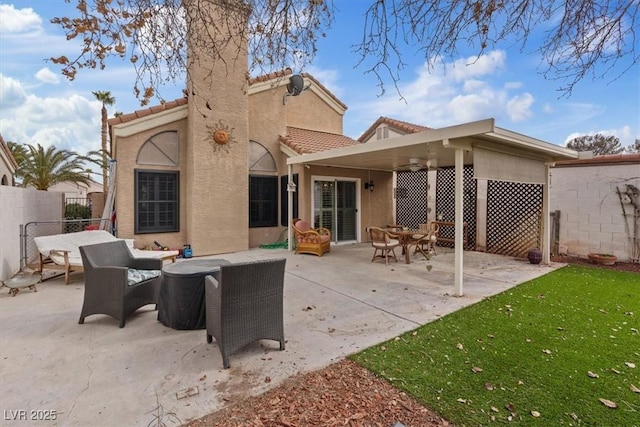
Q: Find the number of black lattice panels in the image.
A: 3